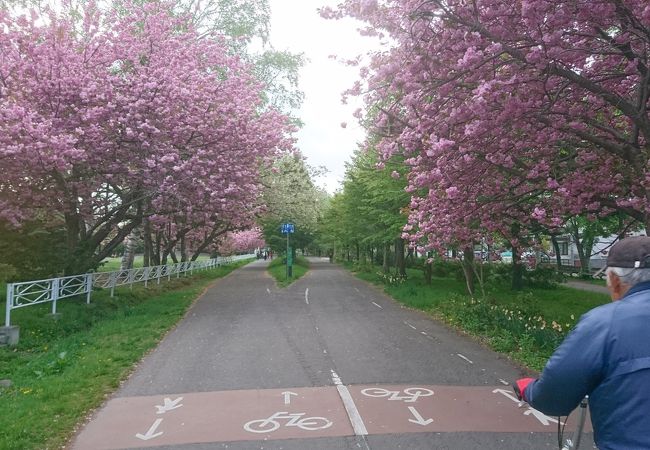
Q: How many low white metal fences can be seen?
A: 1